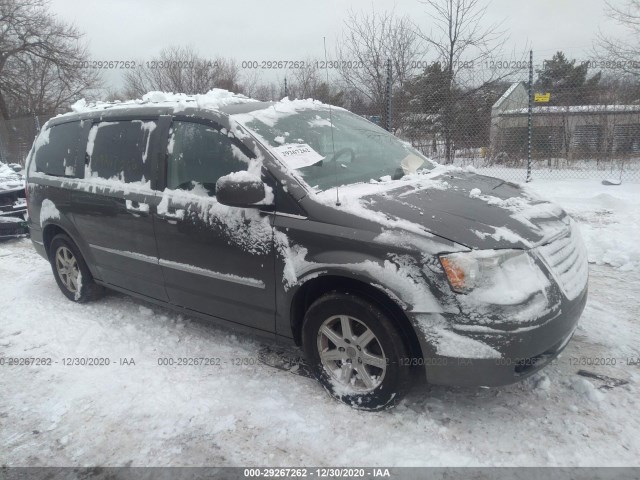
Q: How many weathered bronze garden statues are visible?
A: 0